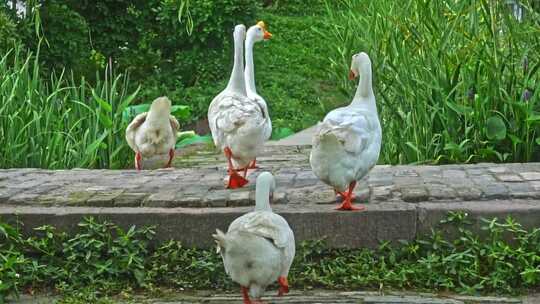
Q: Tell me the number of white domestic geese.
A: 5